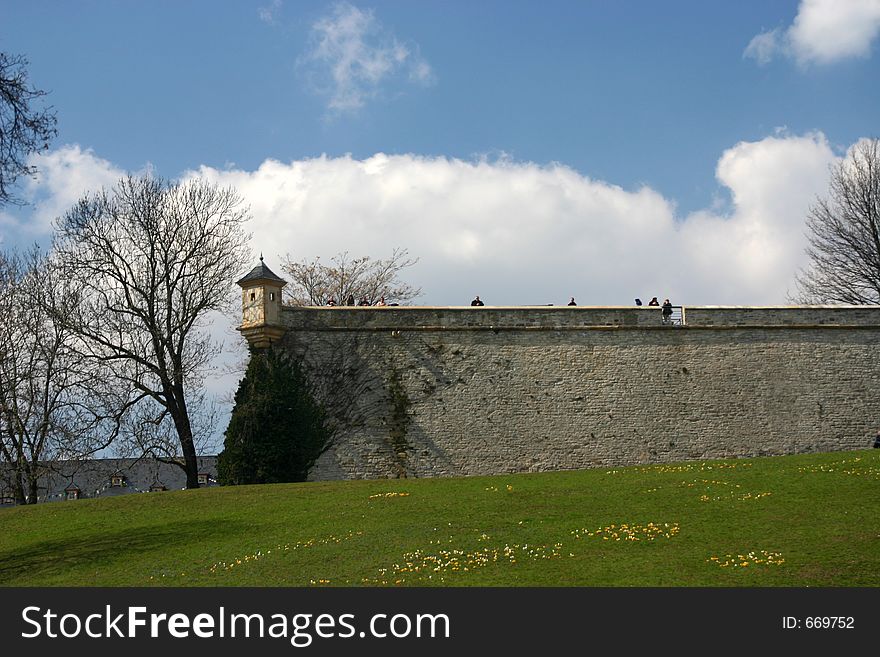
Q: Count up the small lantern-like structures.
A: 1